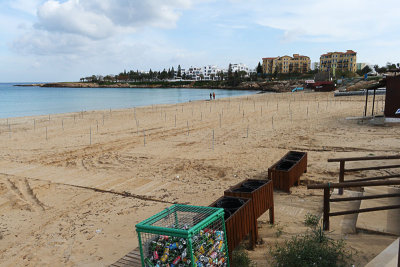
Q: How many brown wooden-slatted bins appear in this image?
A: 3